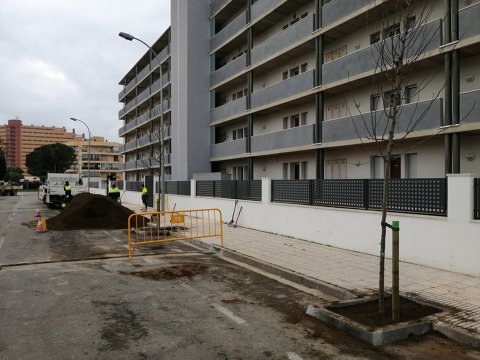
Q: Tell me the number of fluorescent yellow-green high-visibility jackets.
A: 3